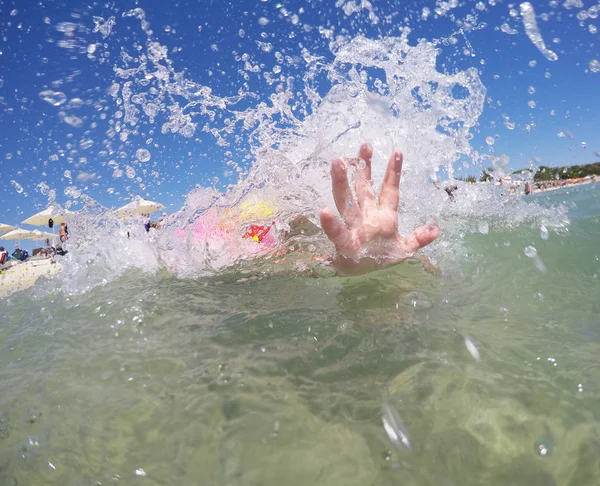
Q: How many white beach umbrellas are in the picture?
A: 5